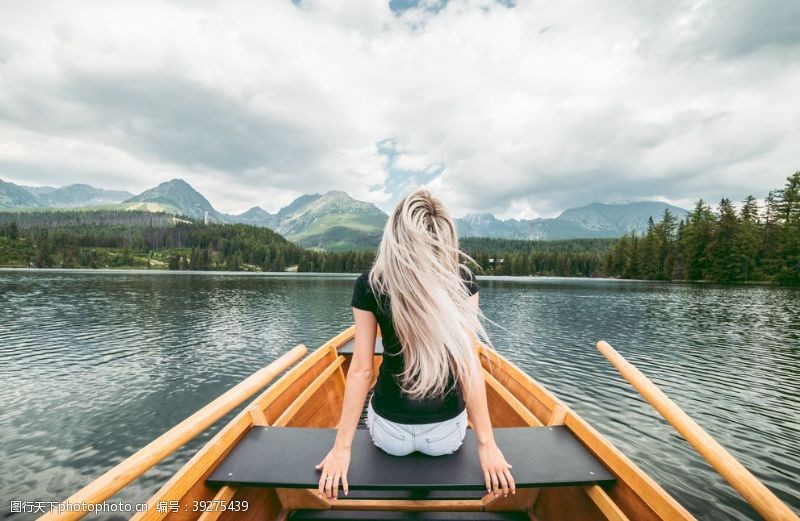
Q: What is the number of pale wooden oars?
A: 2